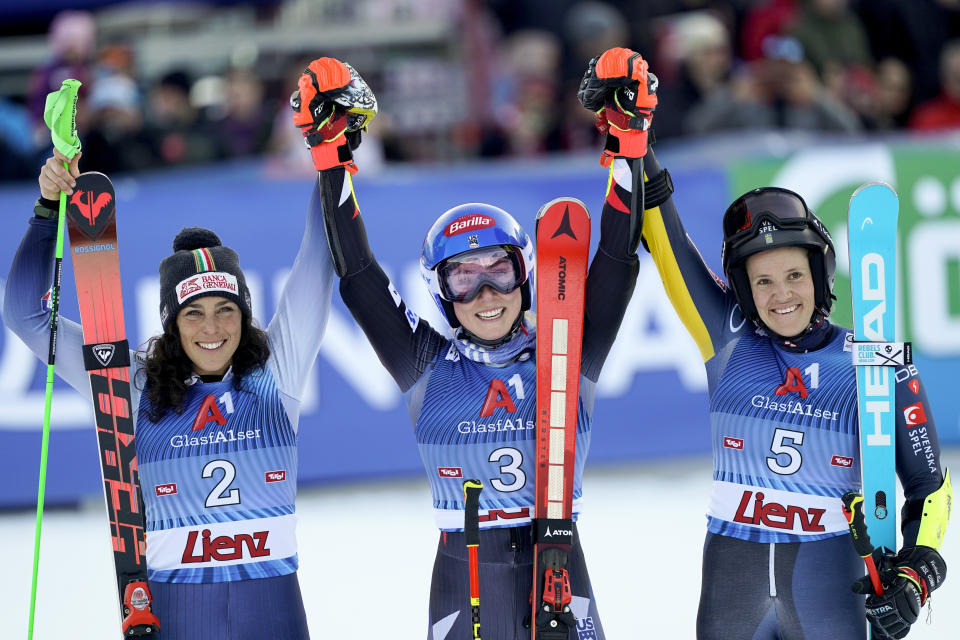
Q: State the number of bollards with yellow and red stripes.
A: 0